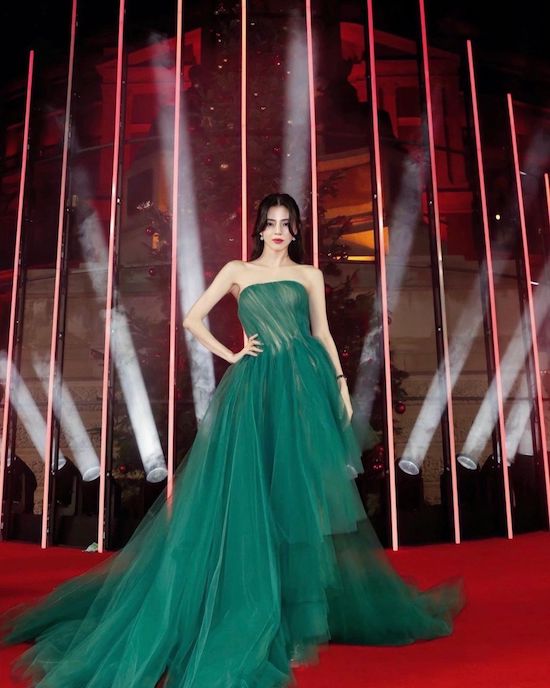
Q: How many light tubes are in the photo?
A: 11